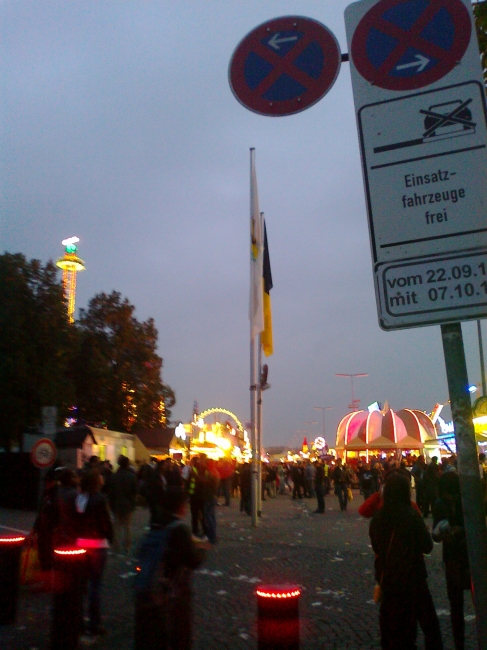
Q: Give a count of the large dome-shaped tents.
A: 1